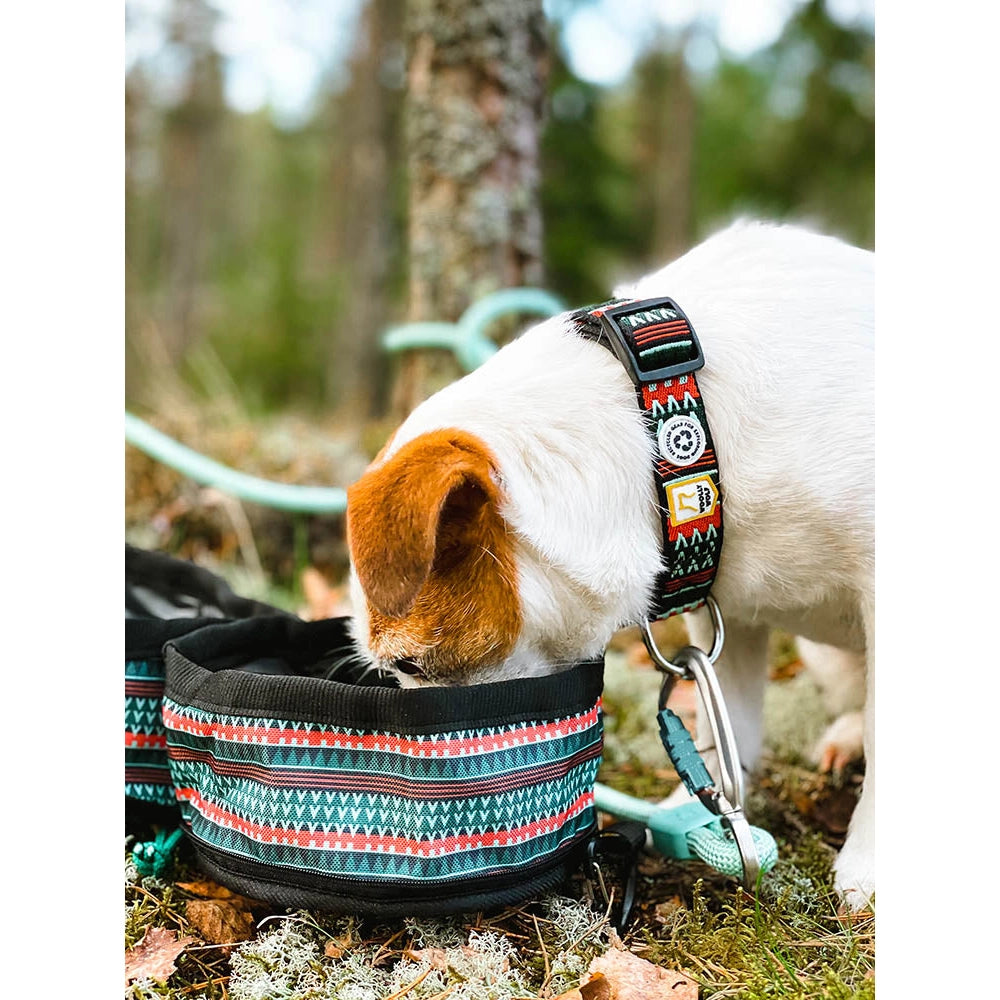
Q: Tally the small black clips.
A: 1